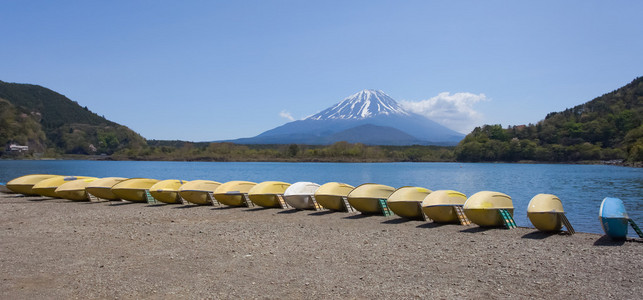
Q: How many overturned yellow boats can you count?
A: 15